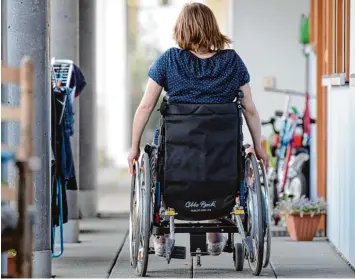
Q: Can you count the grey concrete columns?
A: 3